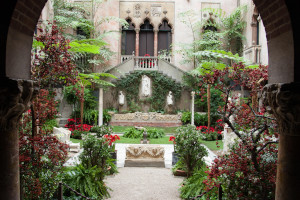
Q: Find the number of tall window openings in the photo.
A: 3